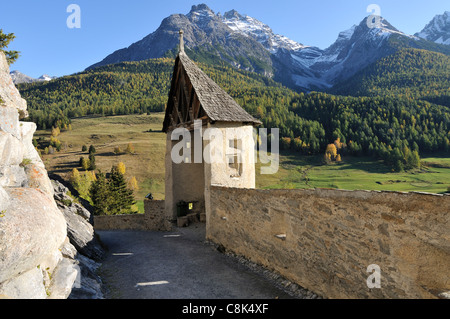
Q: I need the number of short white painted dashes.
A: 3